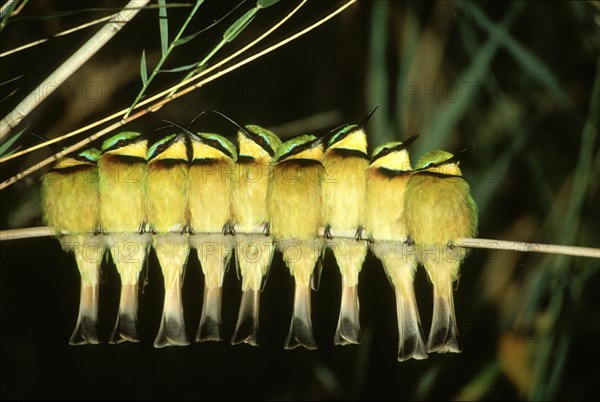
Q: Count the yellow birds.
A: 9